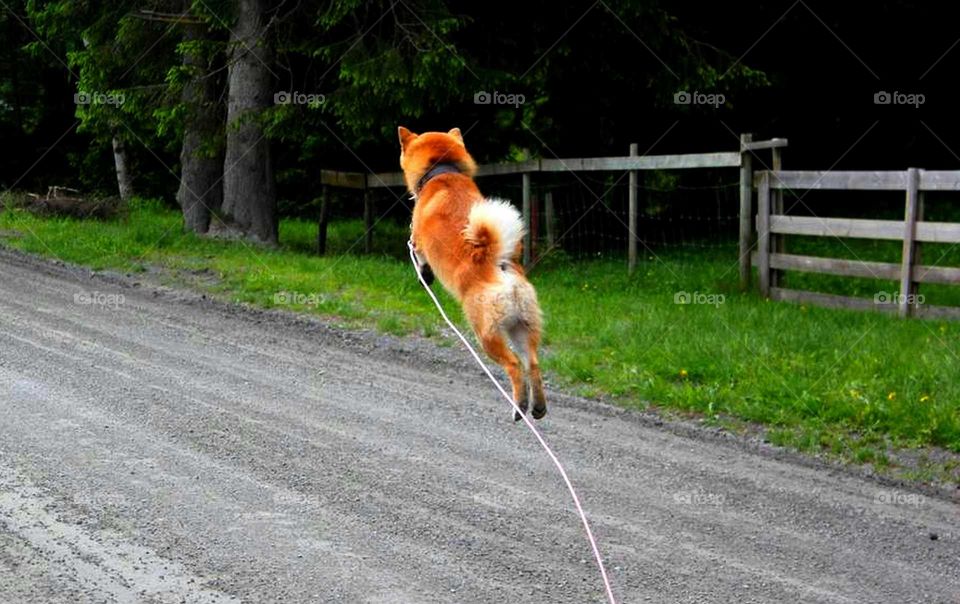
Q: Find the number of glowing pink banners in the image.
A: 0